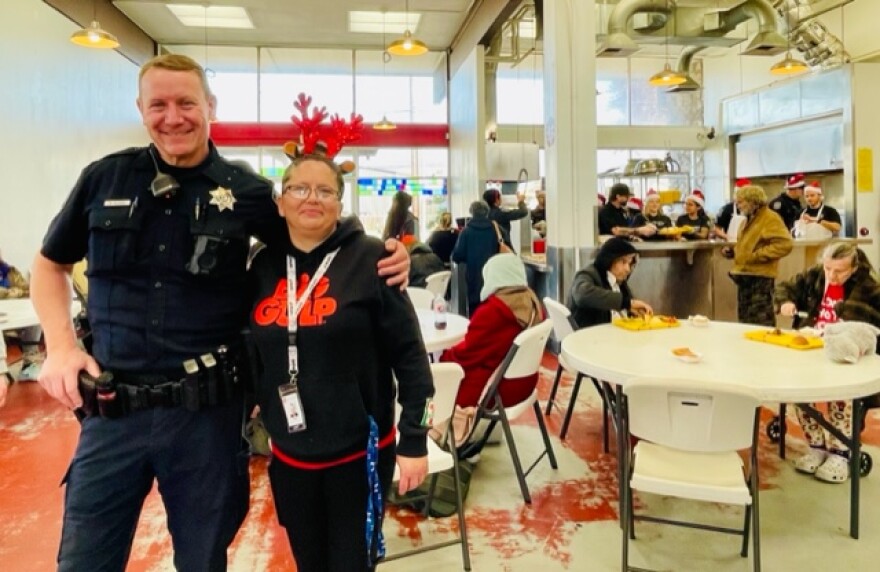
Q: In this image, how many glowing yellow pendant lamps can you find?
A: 5